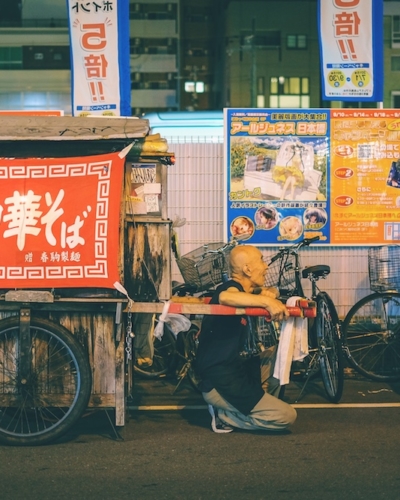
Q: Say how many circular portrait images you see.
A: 4